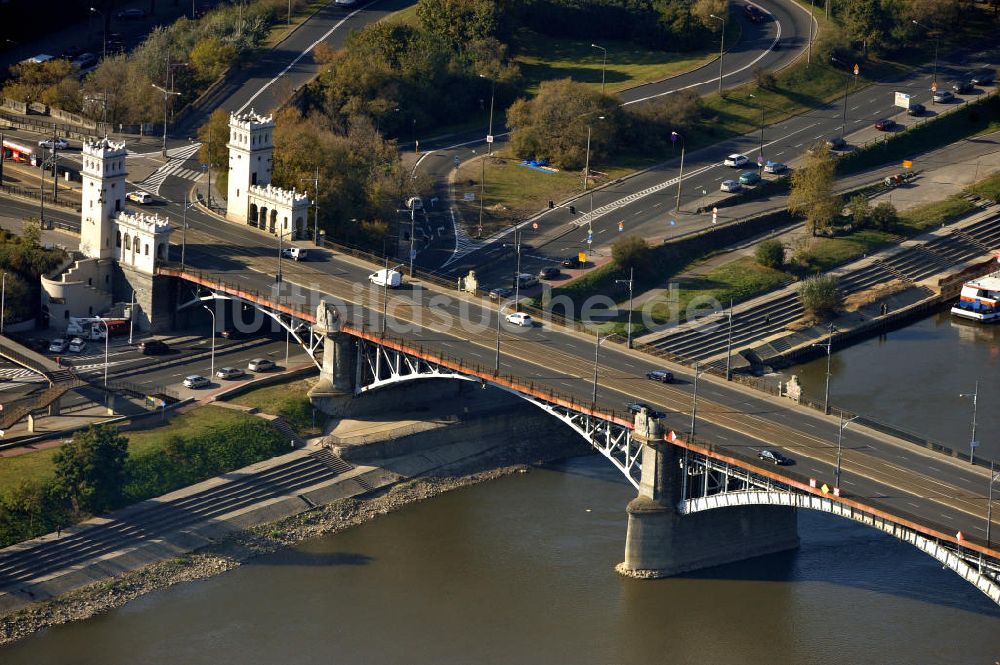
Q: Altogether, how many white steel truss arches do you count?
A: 3